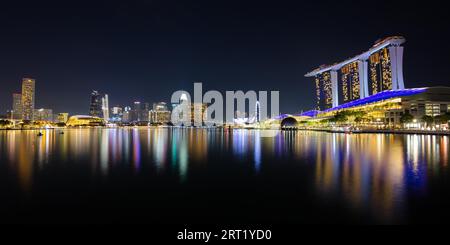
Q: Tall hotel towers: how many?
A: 3